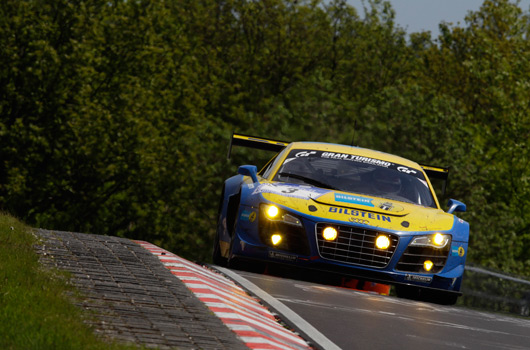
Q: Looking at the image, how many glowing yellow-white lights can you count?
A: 6